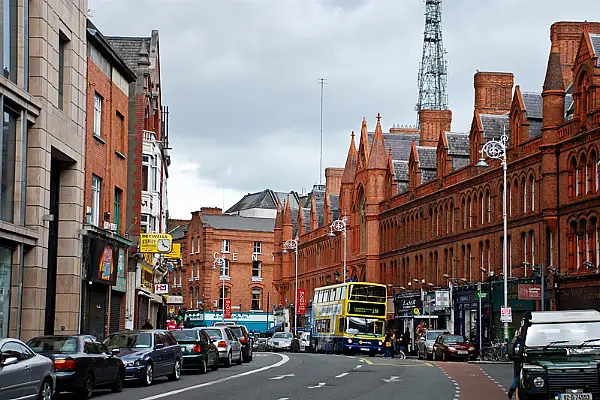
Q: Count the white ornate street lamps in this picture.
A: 4